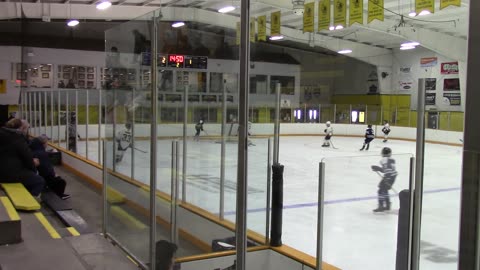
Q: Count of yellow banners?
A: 11